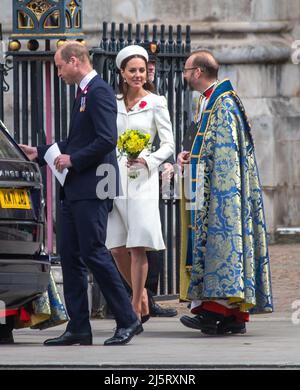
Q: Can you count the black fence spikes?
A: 11